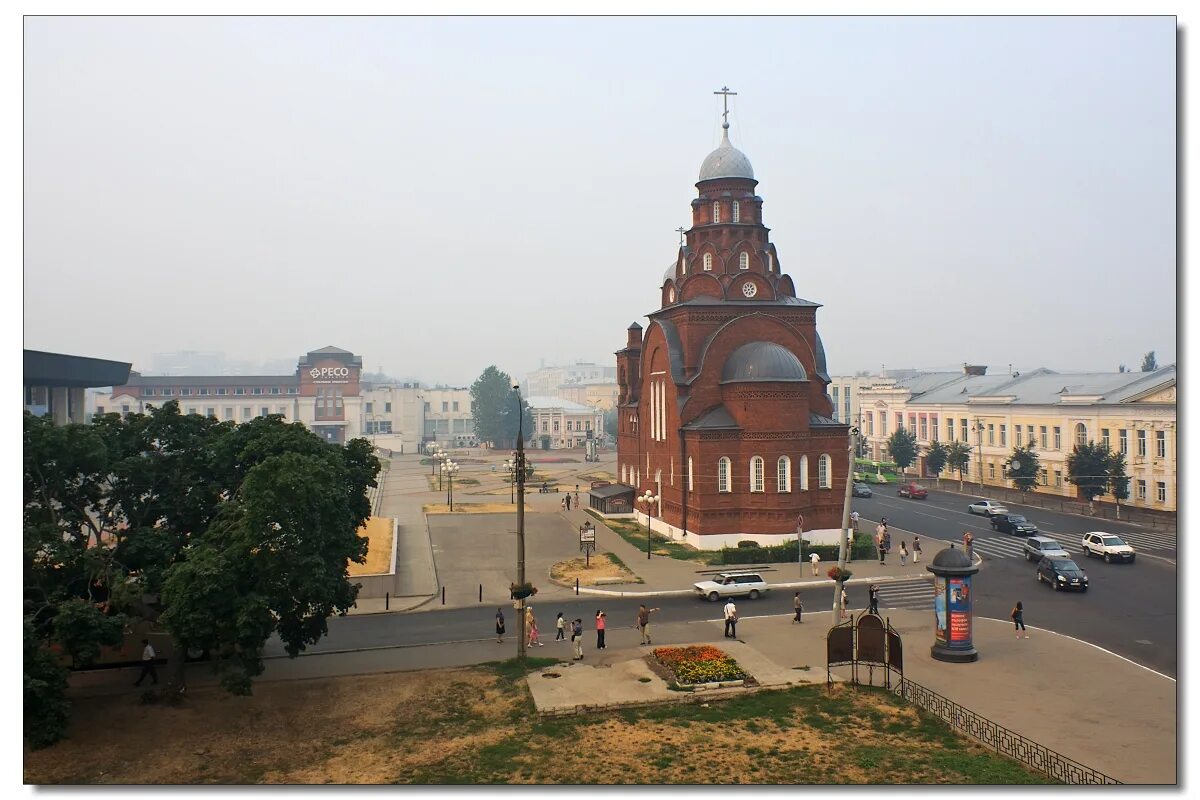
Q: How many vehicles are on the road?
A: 9